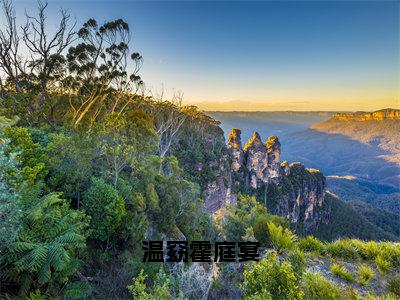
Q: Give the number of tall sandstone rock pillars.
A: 3